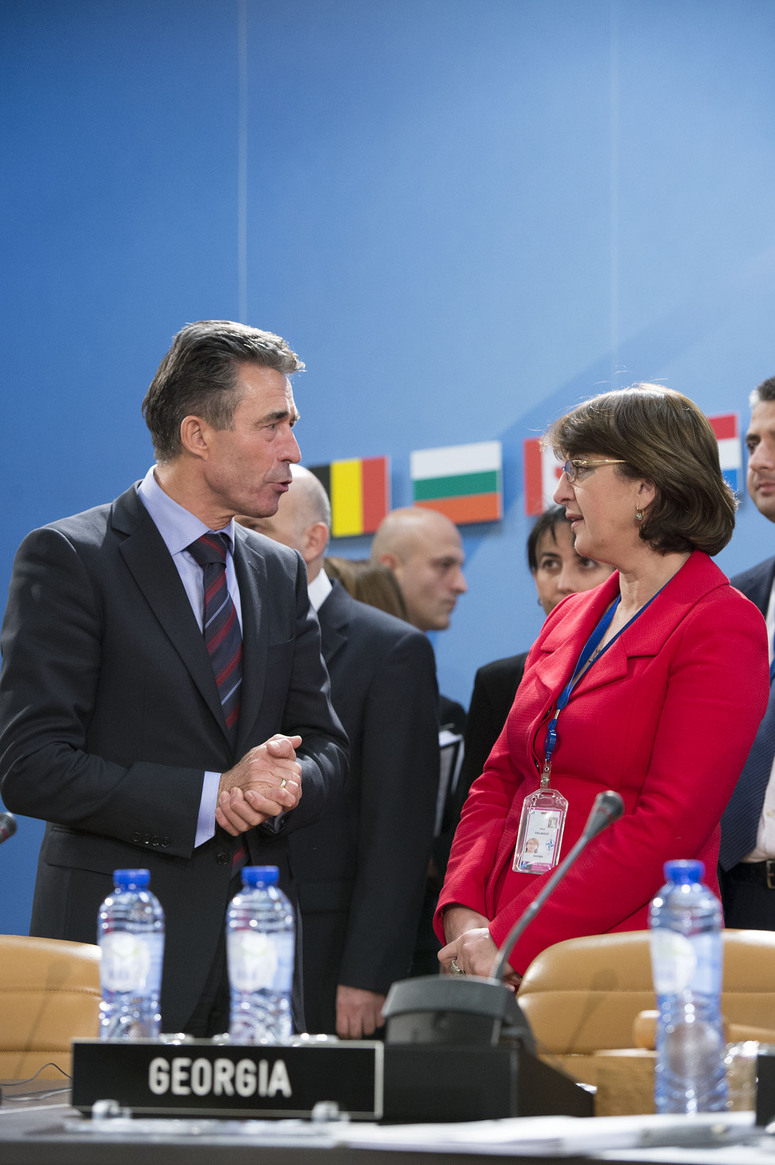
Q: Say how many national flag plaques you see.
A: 4